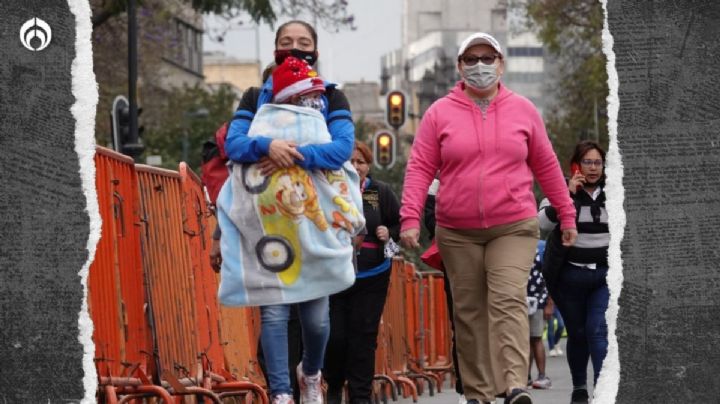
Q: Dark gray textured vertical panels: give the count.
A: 2